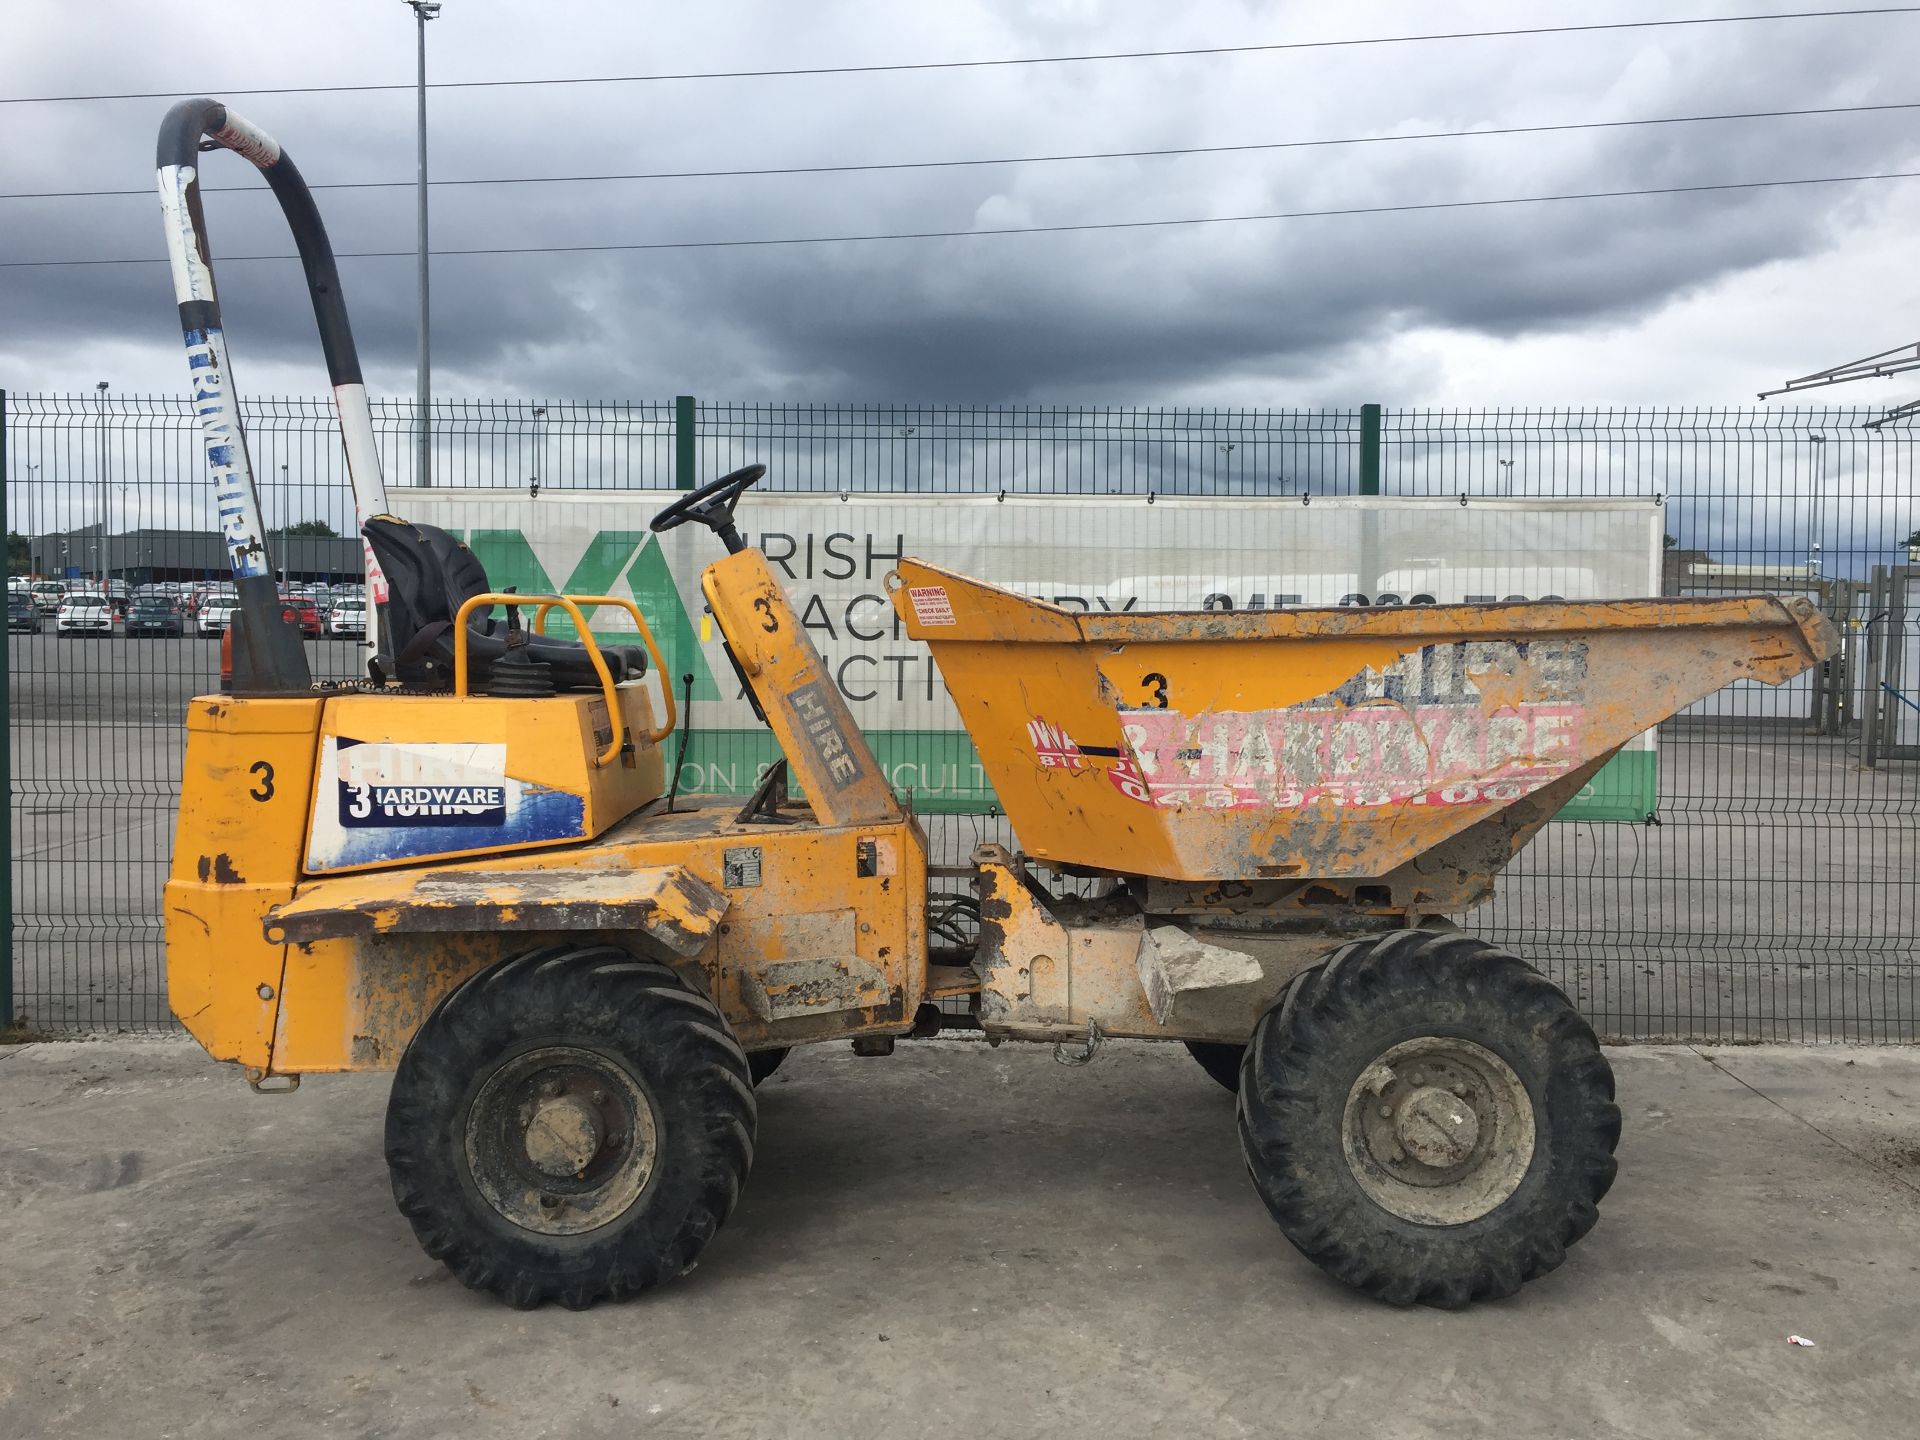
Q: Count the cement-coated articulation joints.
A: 1